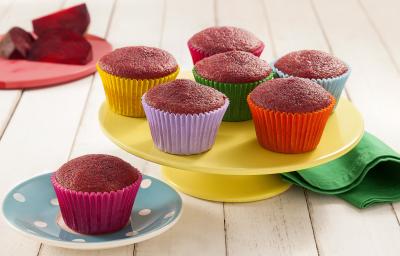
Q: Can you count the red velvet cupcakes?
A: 7